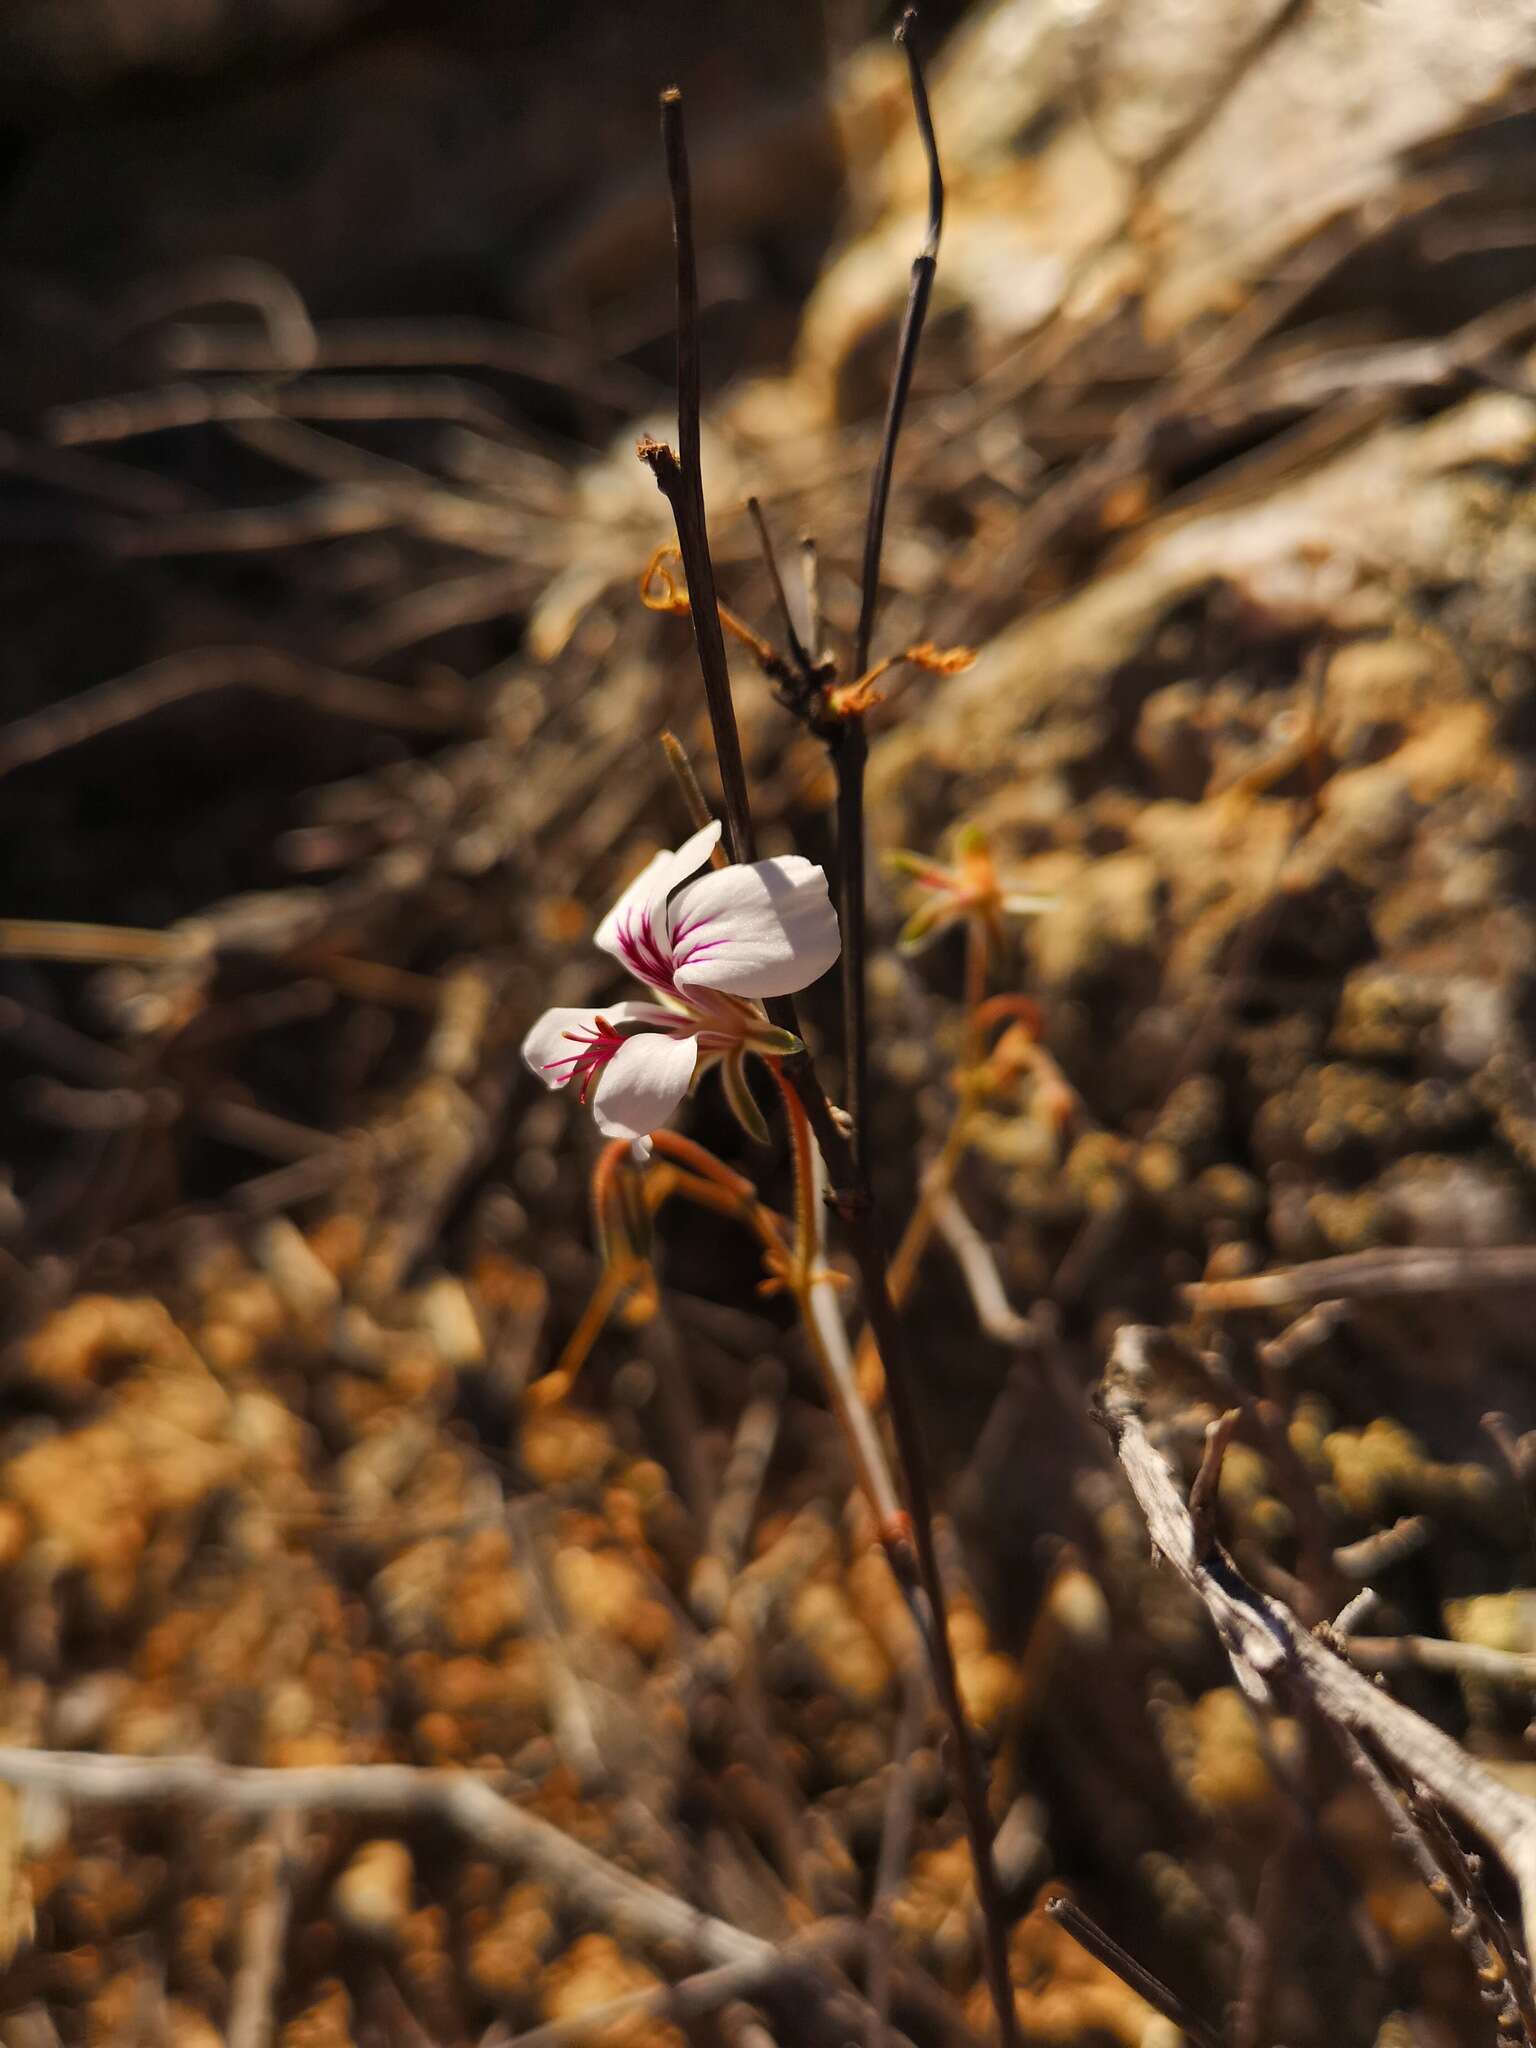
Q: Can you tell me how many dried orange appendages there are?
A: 2